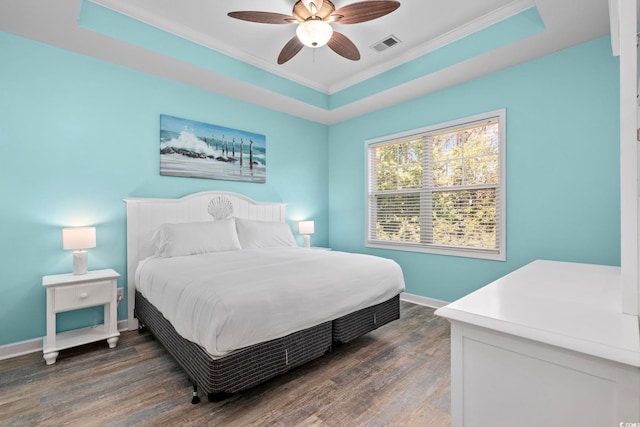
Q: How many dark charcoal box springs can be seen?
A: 2